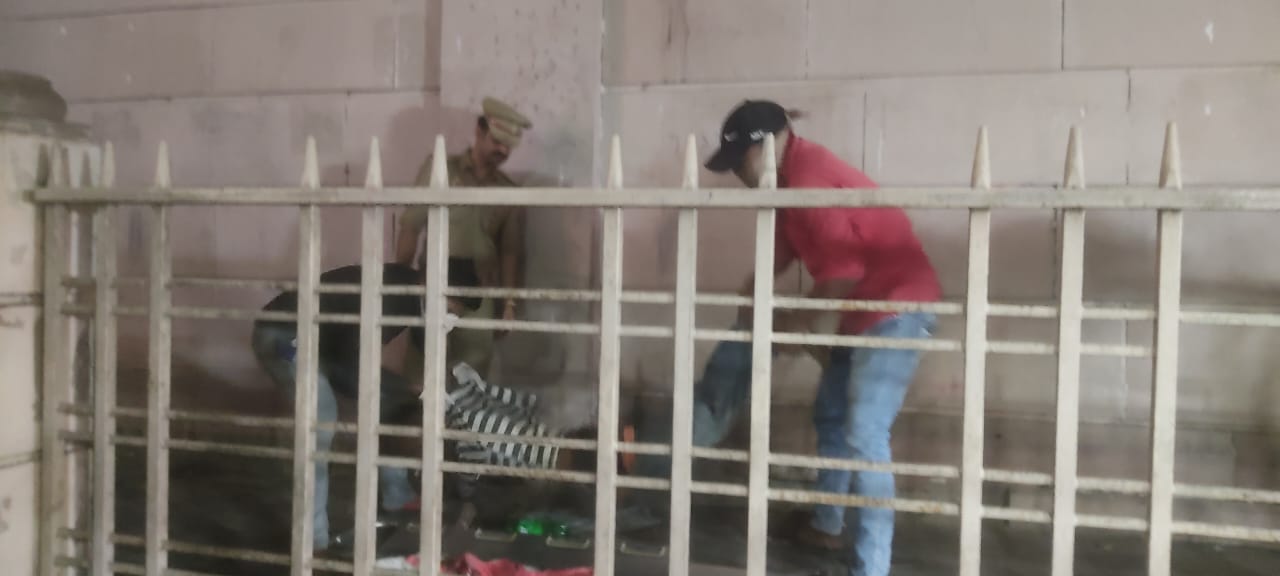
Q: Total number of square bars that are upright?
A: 12